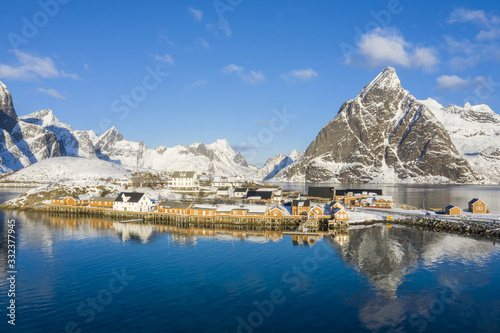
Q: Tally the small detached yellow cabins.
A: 2